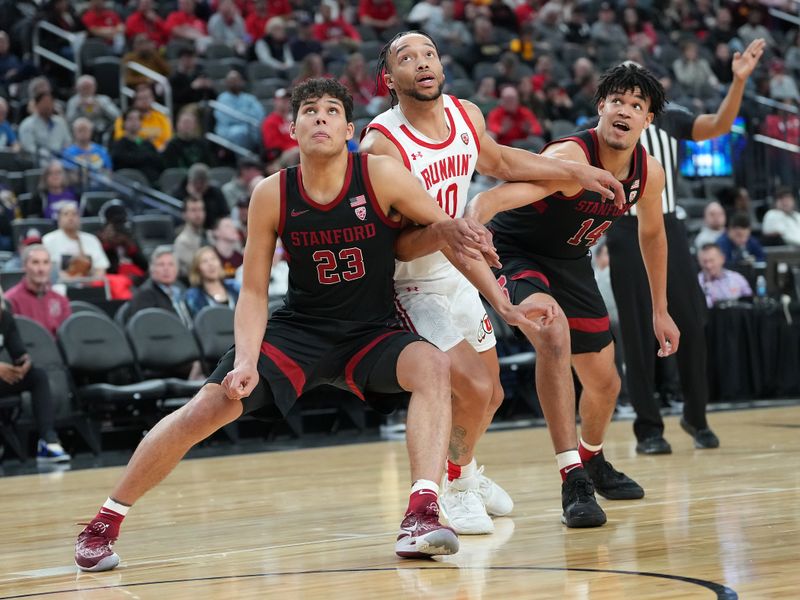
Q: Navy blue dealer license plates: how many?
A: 0